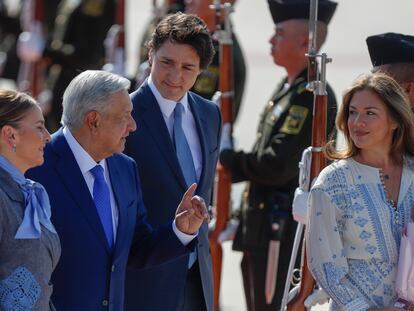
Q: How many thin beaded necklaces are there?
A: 1